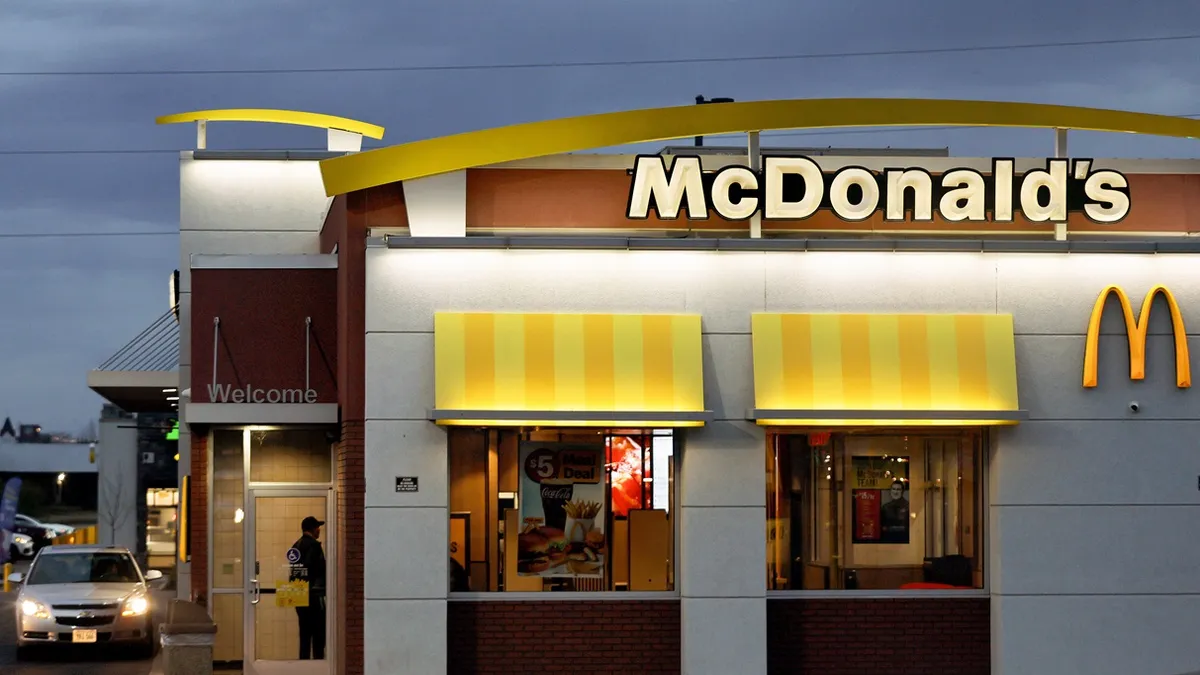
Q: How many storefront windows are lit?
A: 2